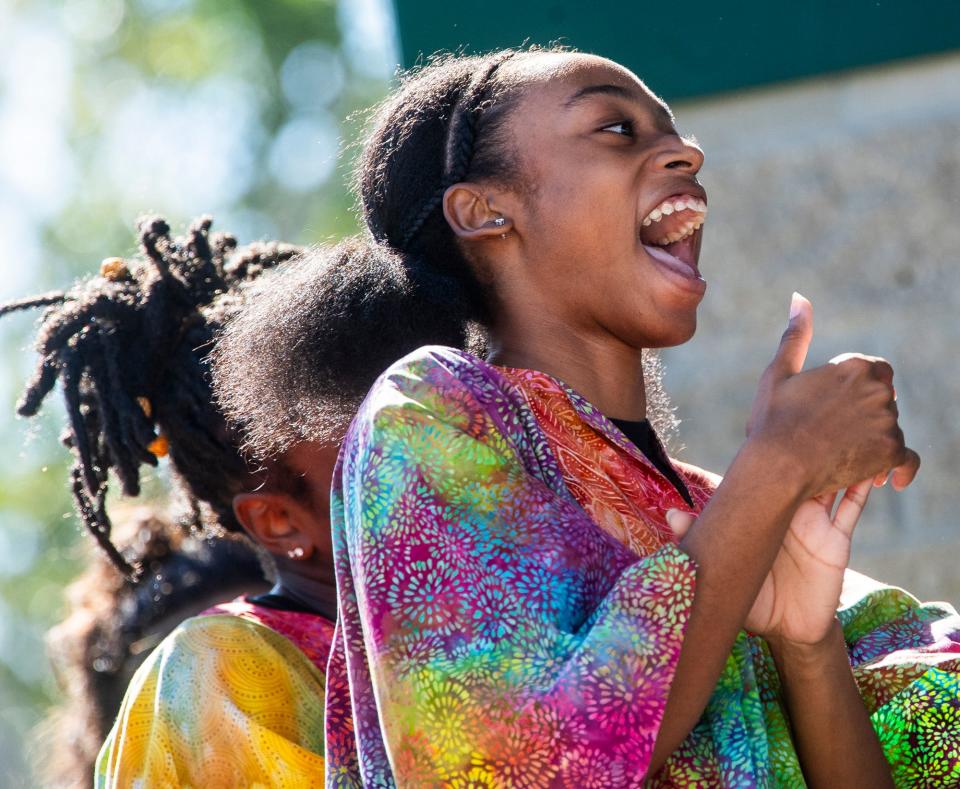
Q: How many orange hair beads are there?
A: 3